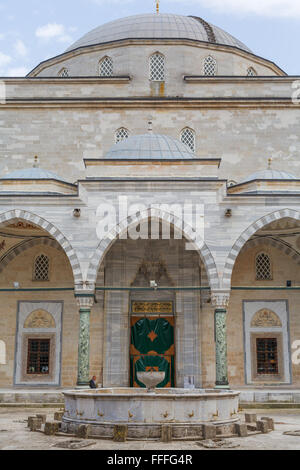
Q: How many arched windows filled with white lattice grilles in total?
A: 9